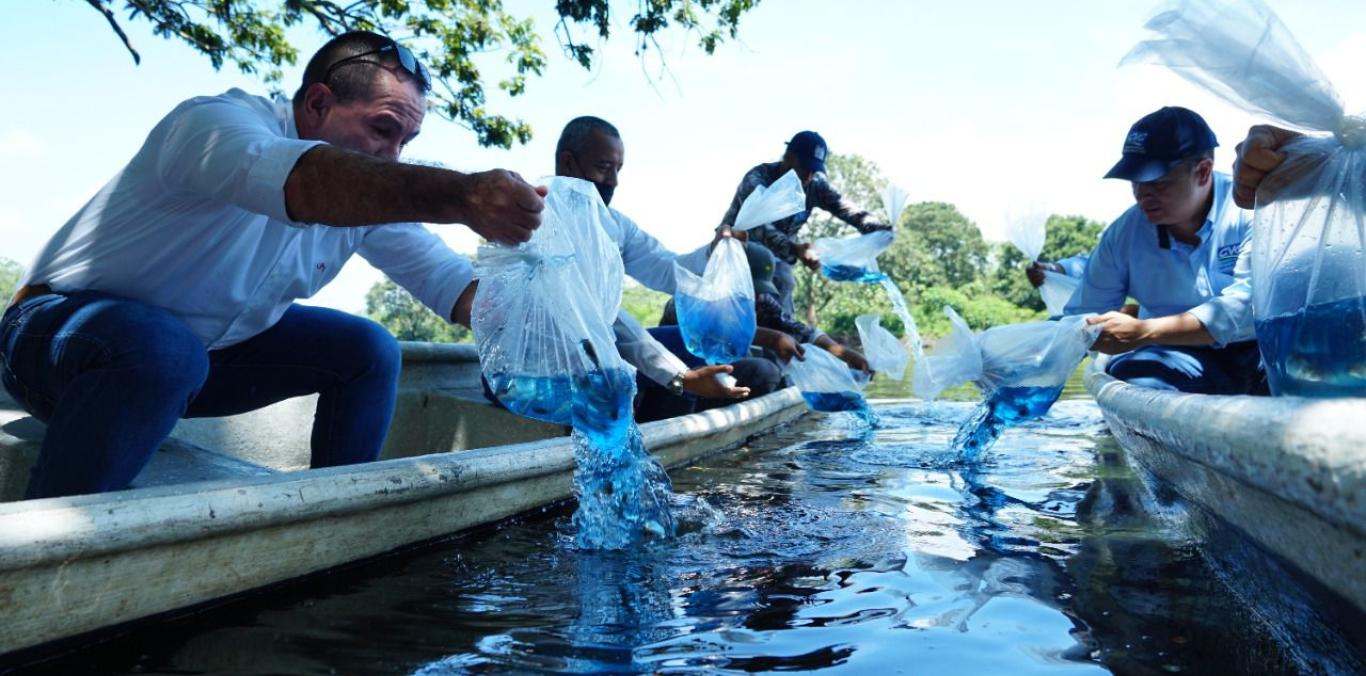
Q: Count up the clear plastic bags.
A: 7